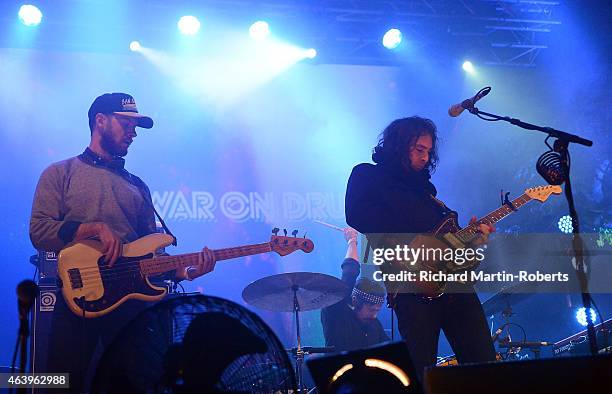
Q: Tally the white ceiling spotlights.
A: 7